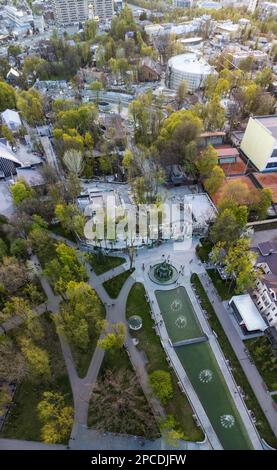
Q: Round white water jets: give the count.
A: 4